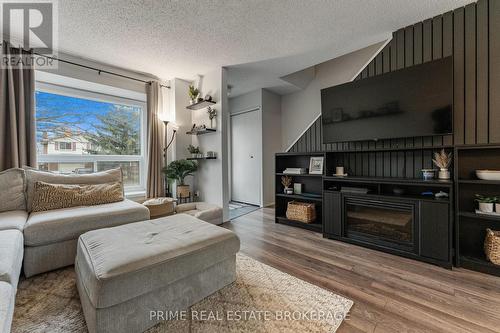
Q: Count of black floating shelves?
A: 3